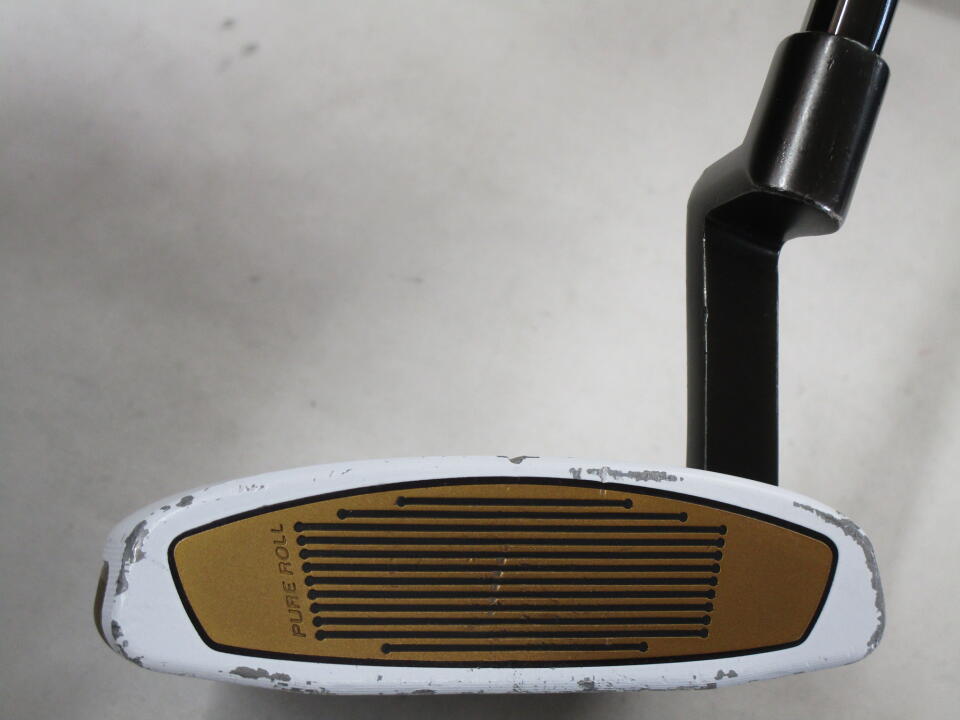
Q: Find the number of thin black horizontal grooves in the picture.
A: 12